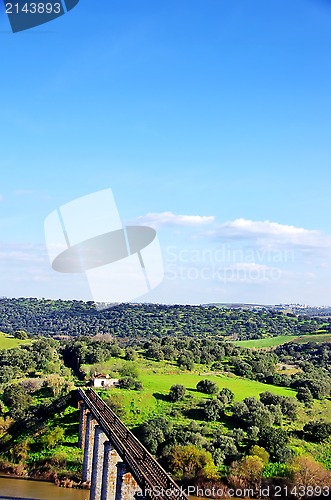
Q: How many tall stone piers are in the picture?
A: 5